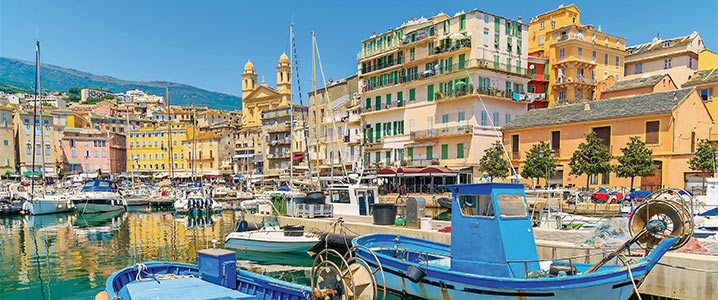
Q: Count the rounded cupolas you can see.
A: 2